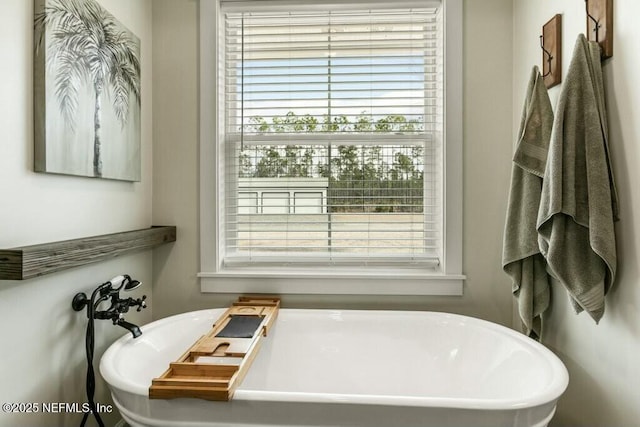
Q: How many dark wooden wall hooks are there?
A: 2